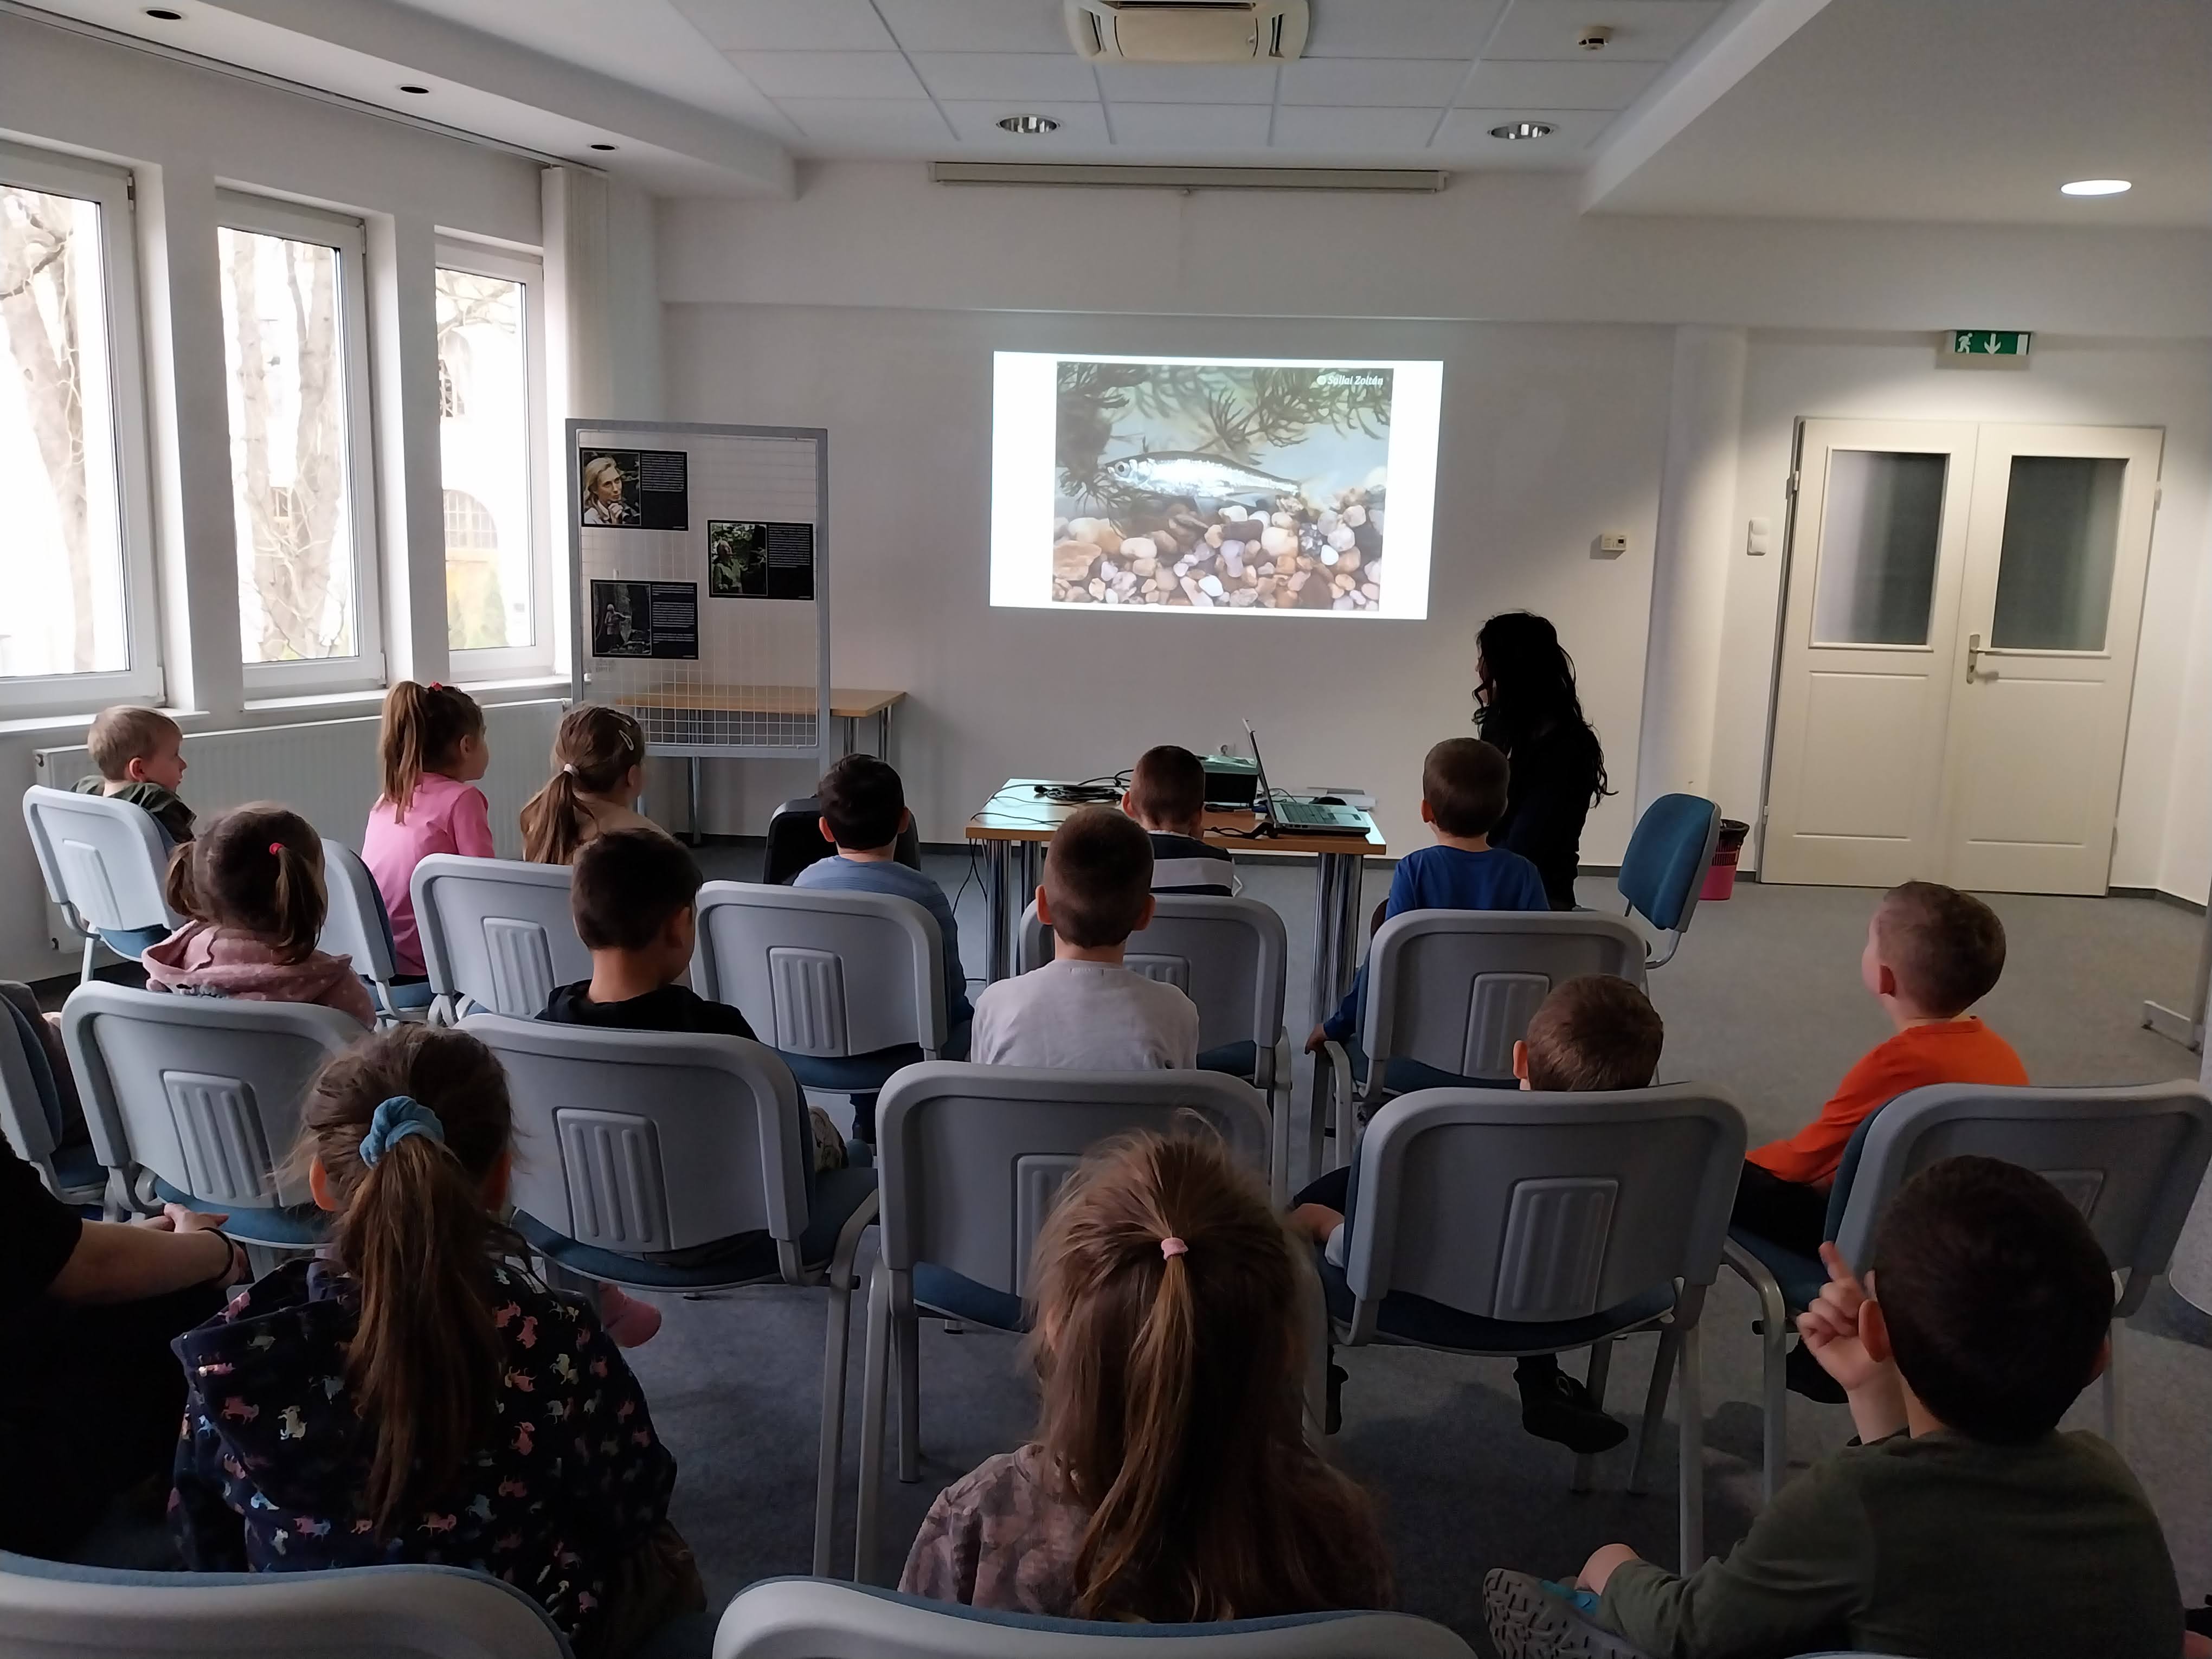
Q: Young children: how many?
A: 14